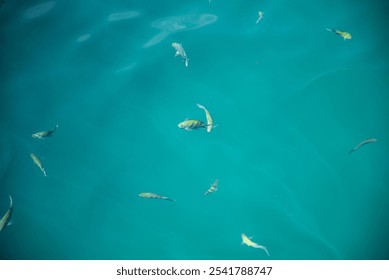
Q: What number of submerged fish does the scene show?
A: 12